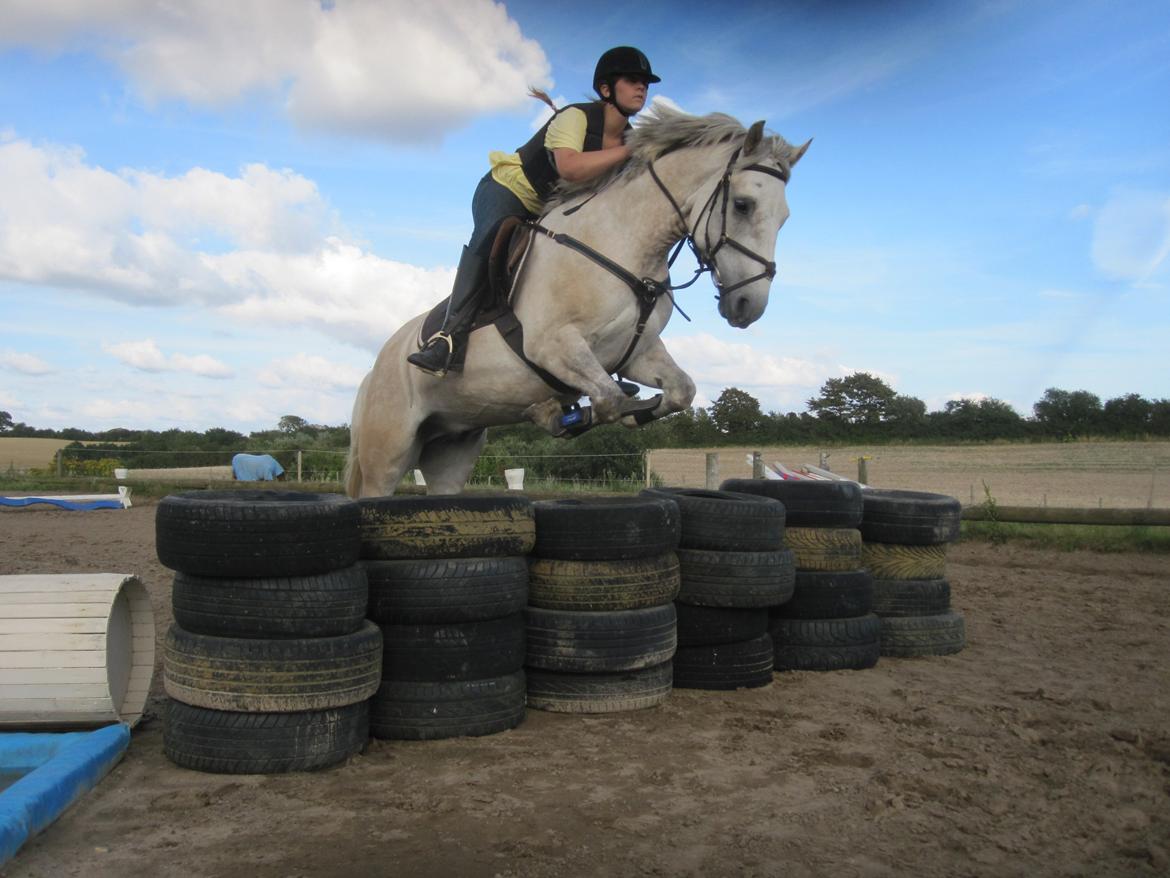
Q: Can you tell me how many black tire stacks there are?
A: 6